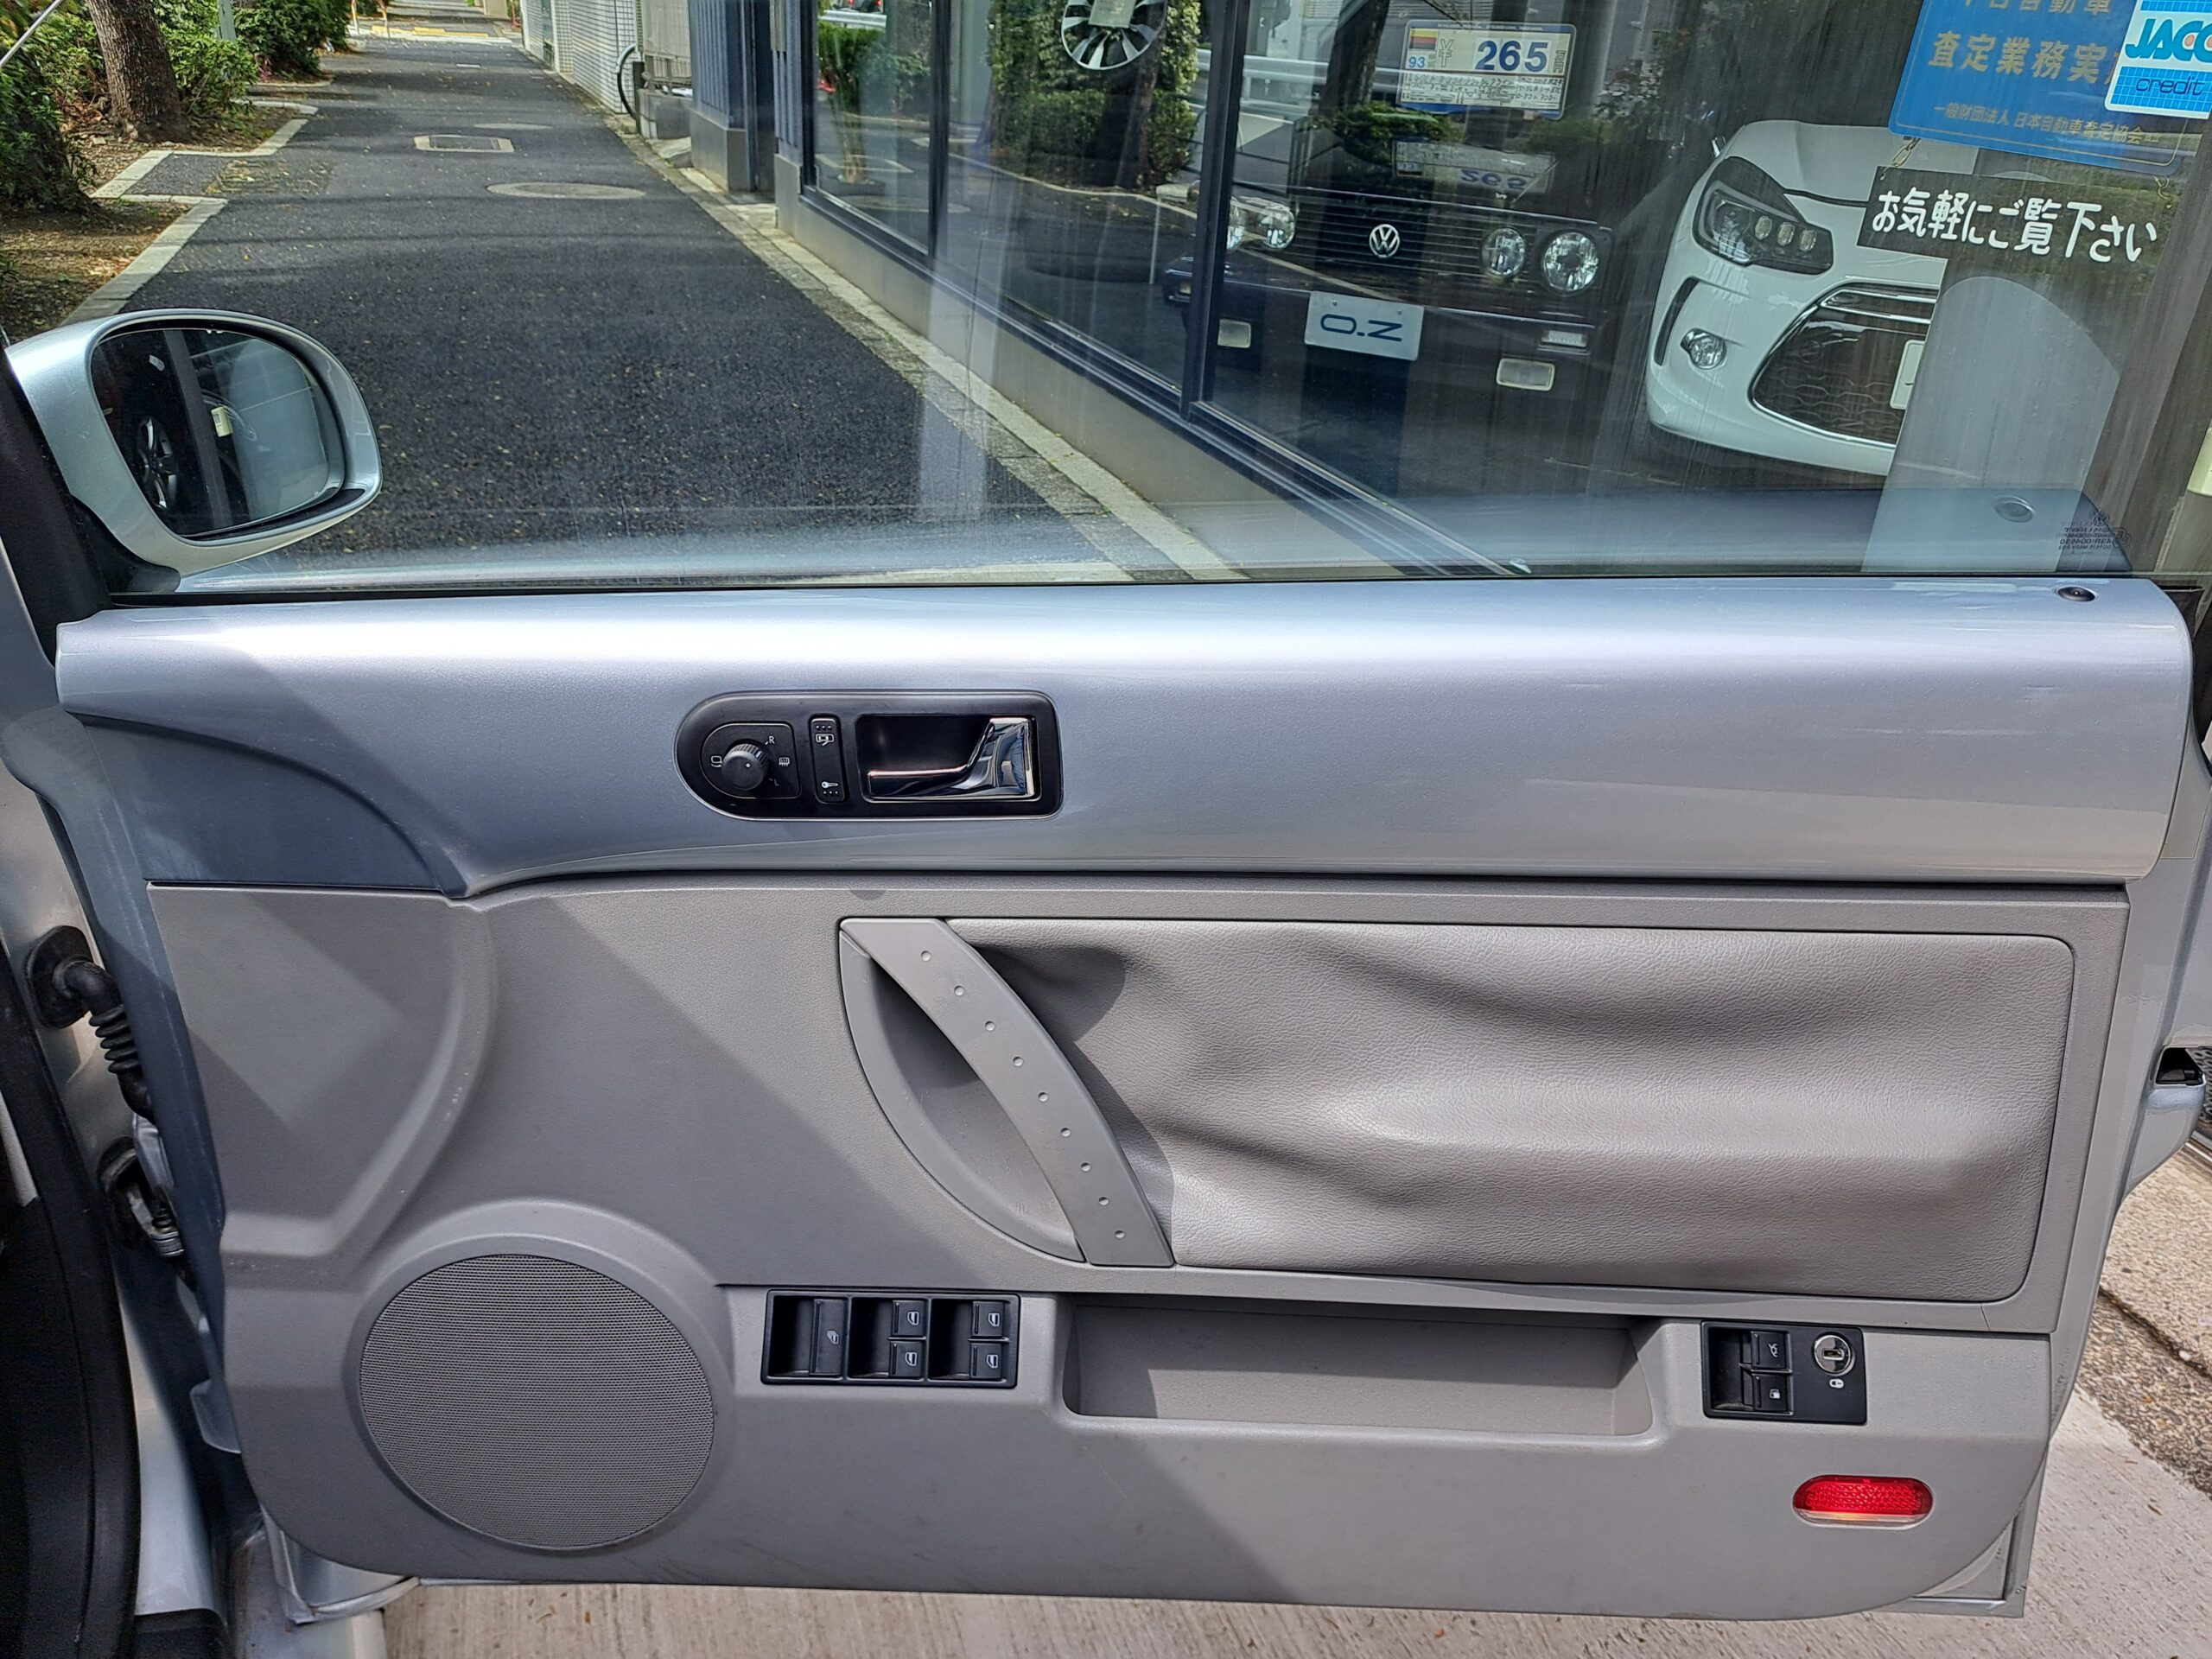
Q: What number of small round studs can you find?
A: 9